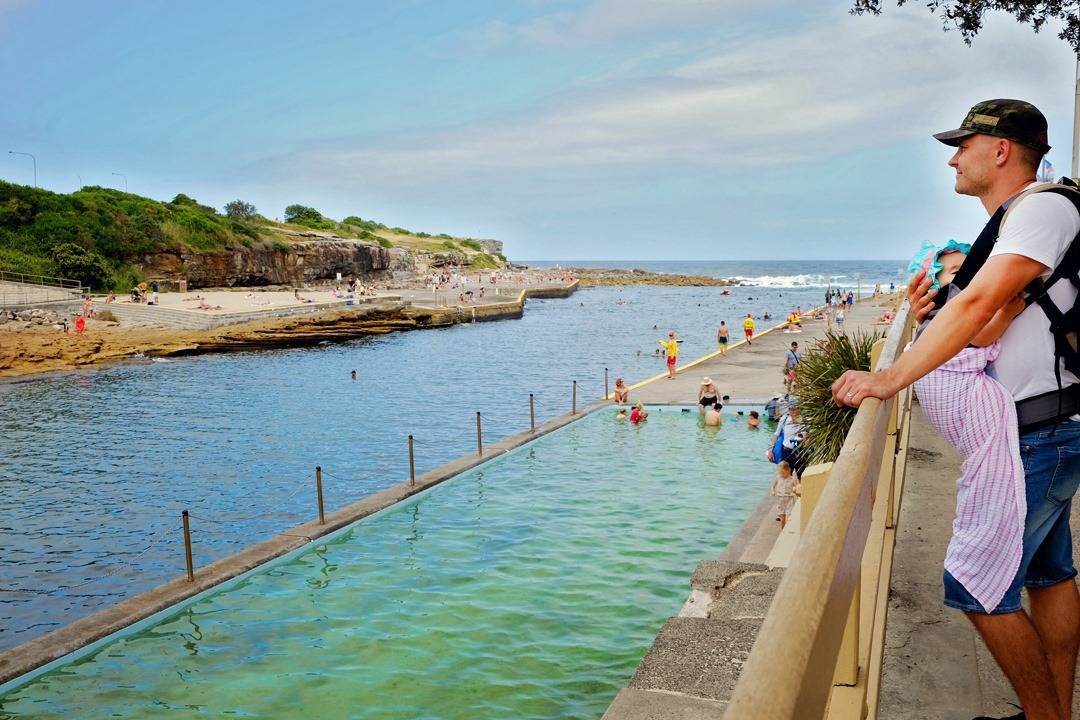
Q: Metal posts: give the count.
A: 7